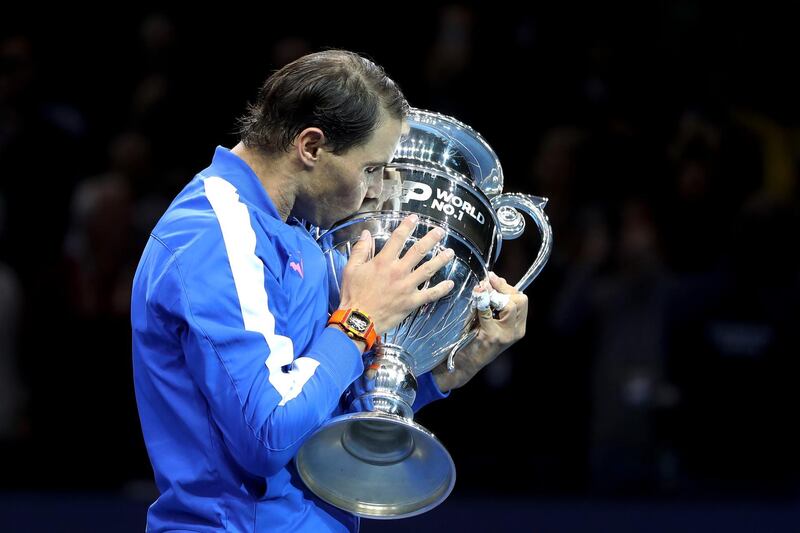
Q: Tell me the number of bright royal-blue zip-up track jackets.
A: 1